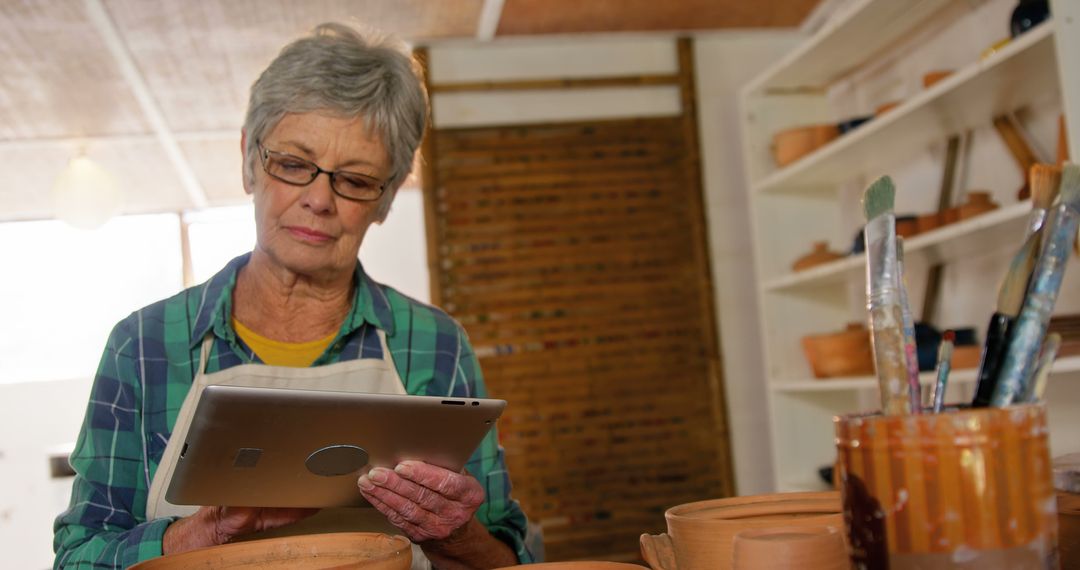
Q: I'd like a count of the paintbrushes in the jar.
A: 7